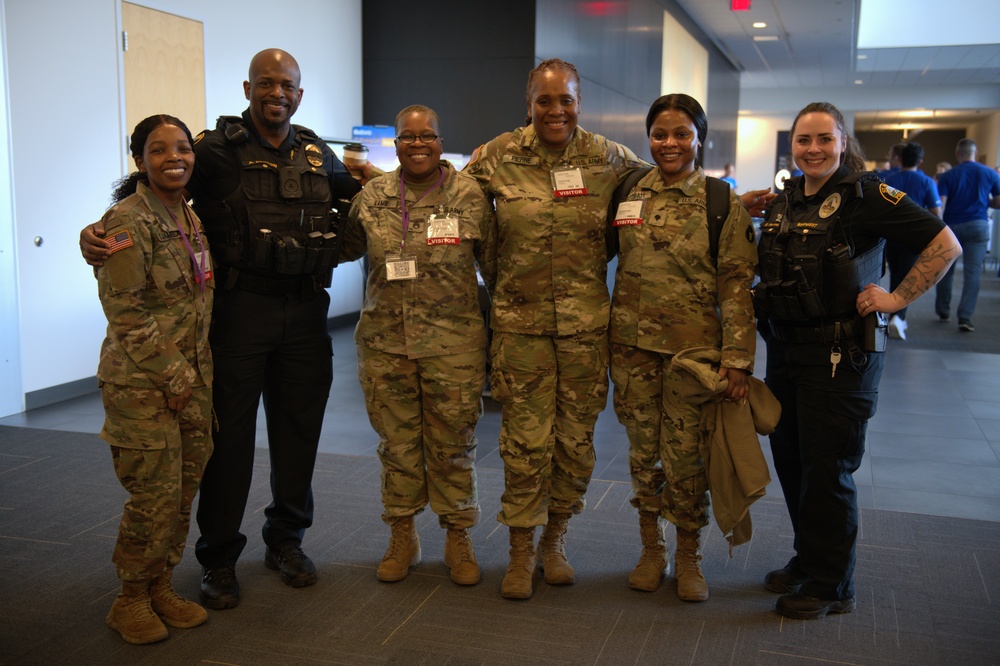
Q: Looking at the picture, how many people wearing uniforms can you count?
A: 6